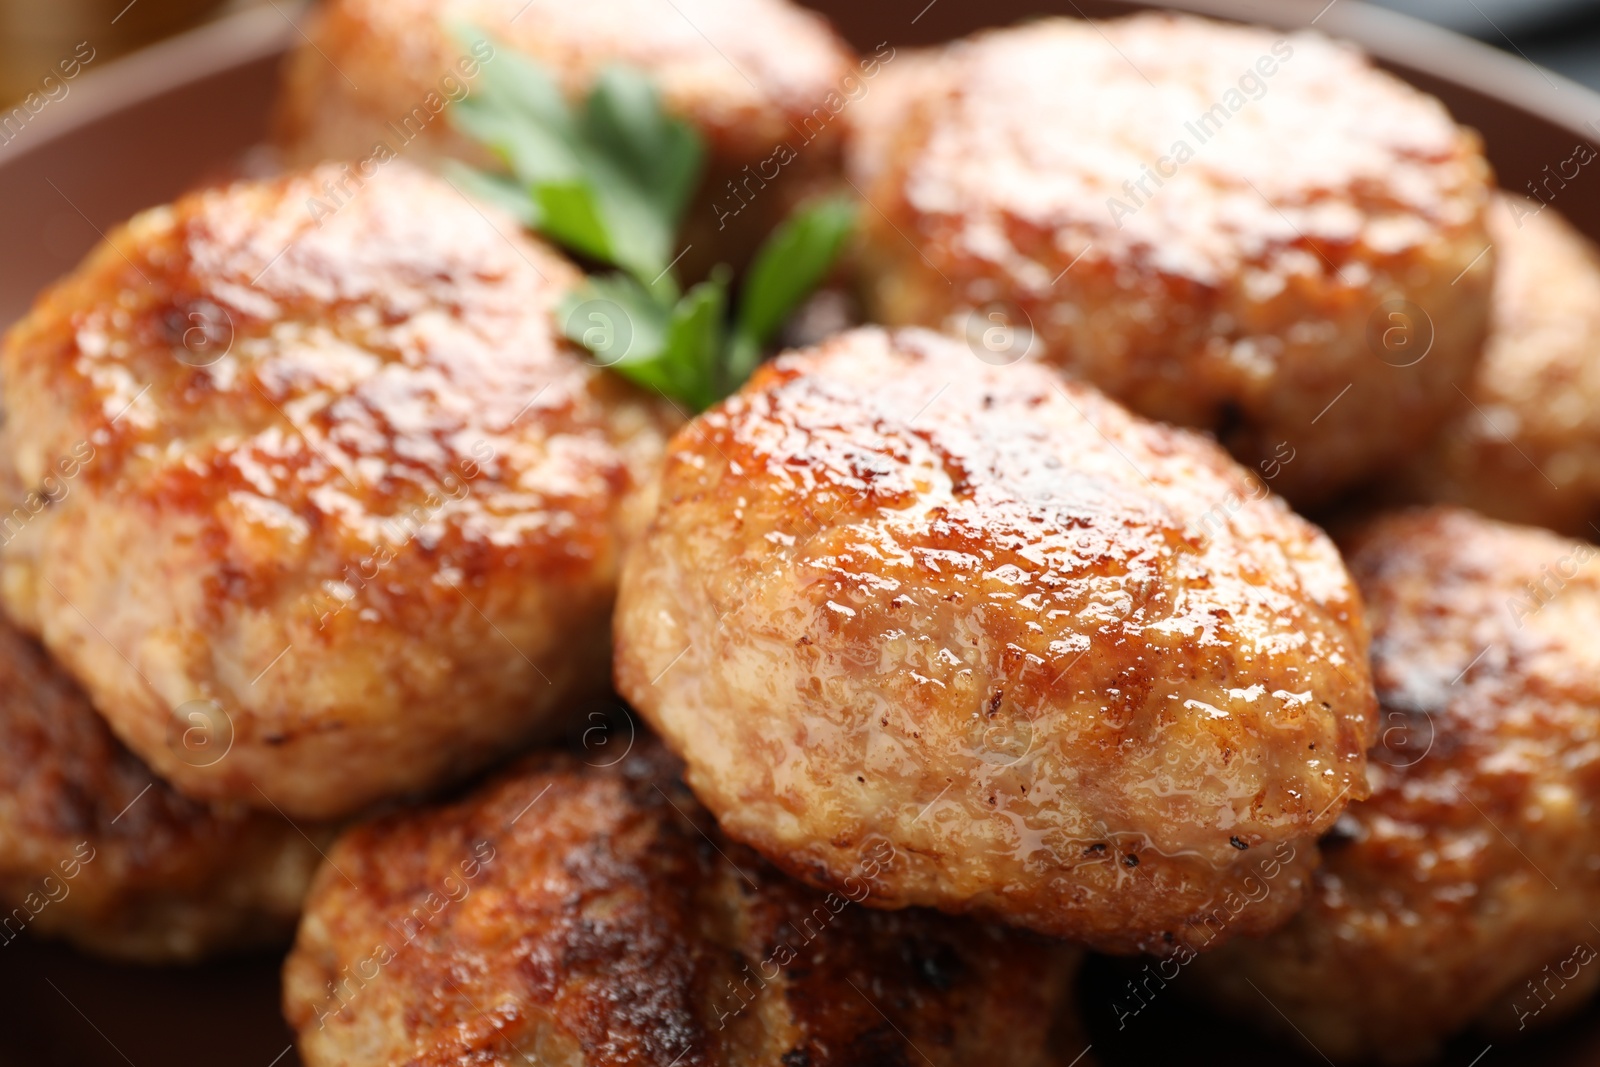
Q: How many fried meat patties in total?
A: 8